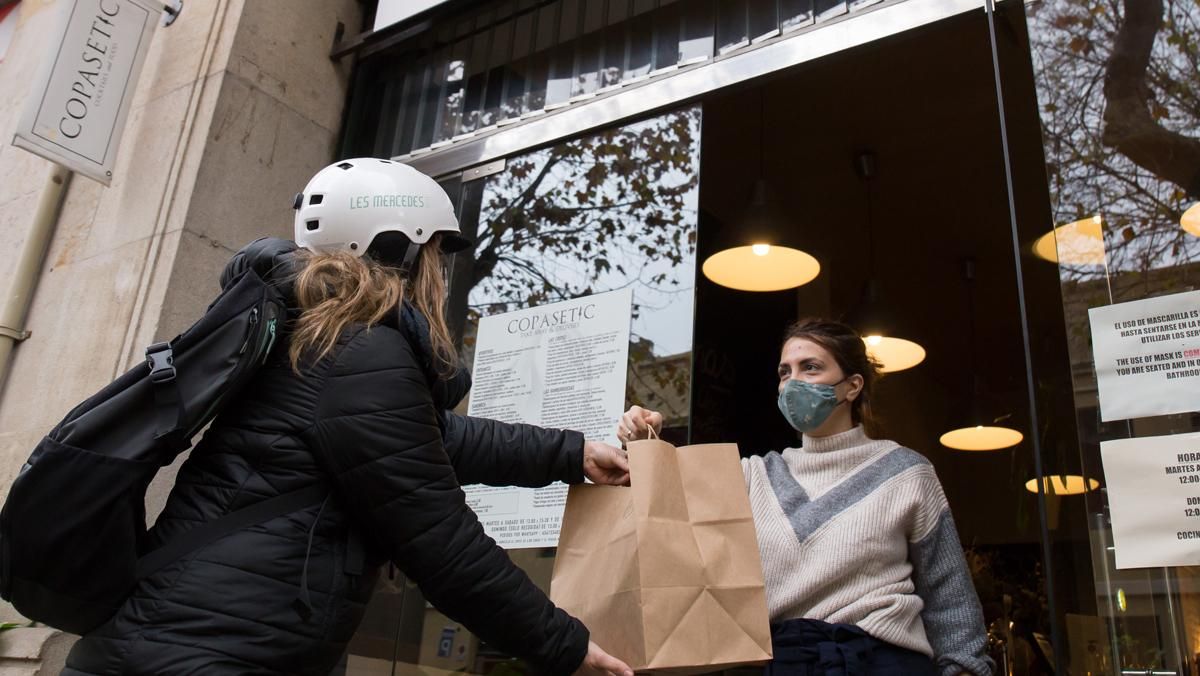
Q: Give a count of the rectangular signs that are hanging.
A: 4